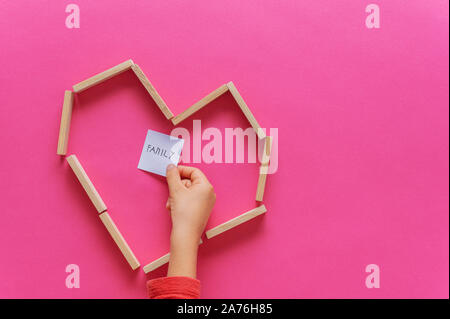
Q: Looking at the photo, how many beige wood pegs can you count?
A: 10